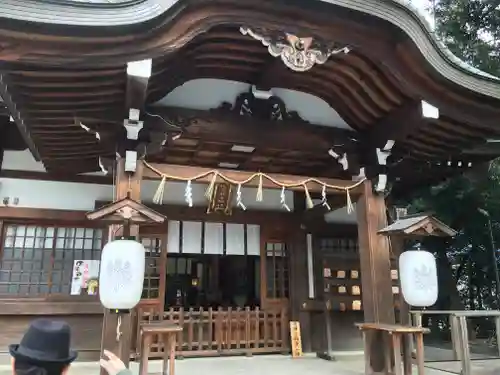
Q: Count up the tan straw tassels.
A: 5